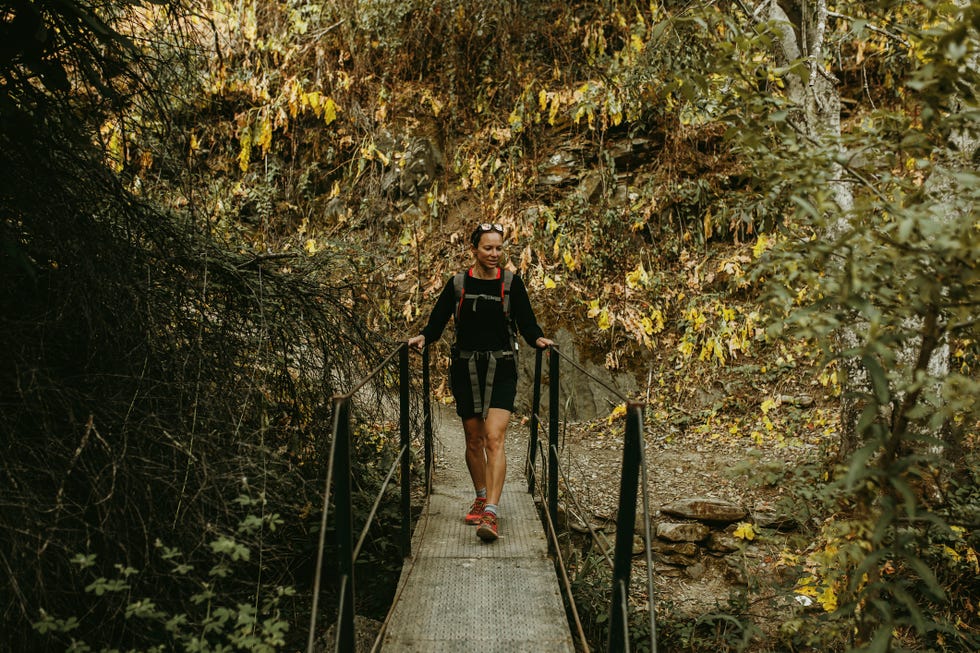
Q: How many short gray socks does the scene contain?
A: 2